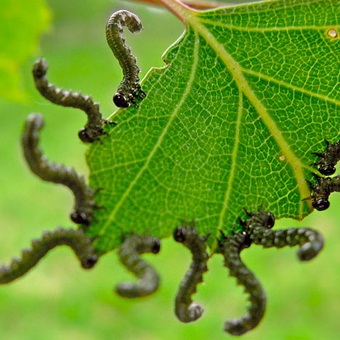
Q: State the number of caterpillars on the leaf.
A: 10